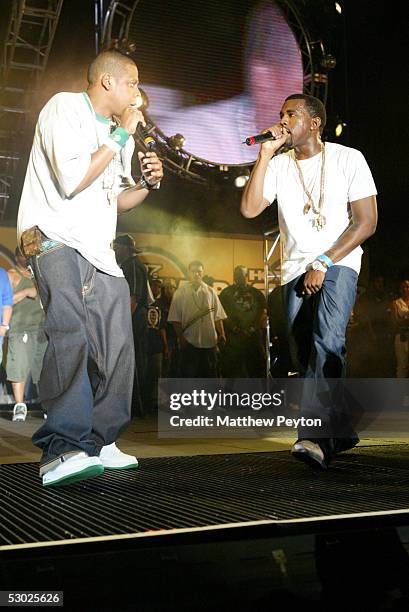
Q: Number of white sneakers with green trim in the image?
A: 2